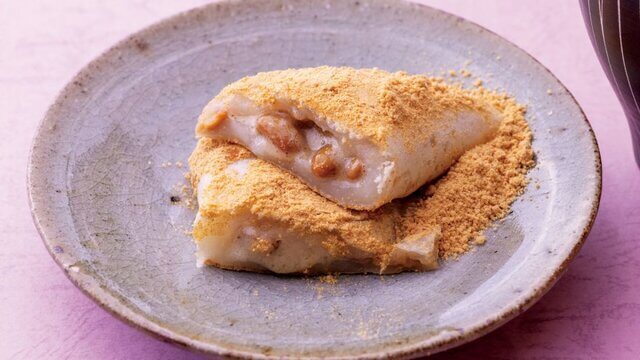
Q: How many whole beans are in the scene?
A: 3